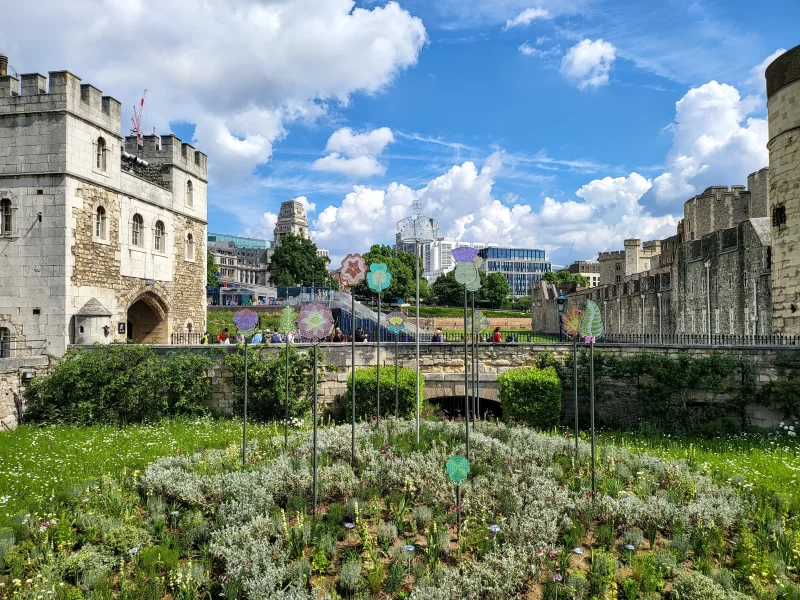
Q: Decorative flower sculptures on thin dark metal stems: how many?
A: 12